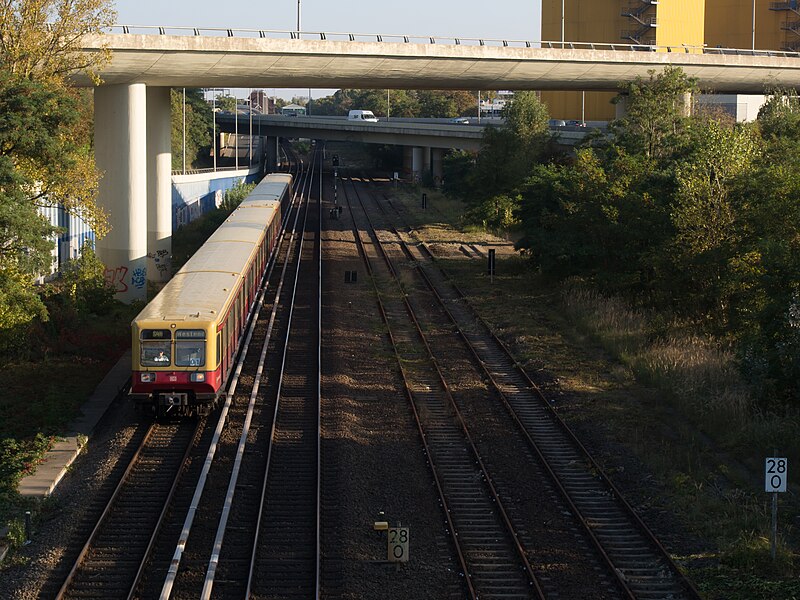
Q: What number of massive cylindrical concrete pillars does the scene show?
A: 2